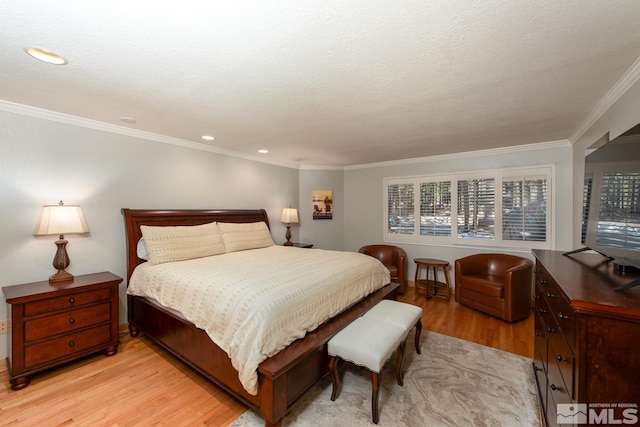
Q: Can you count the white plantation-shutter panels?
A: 4